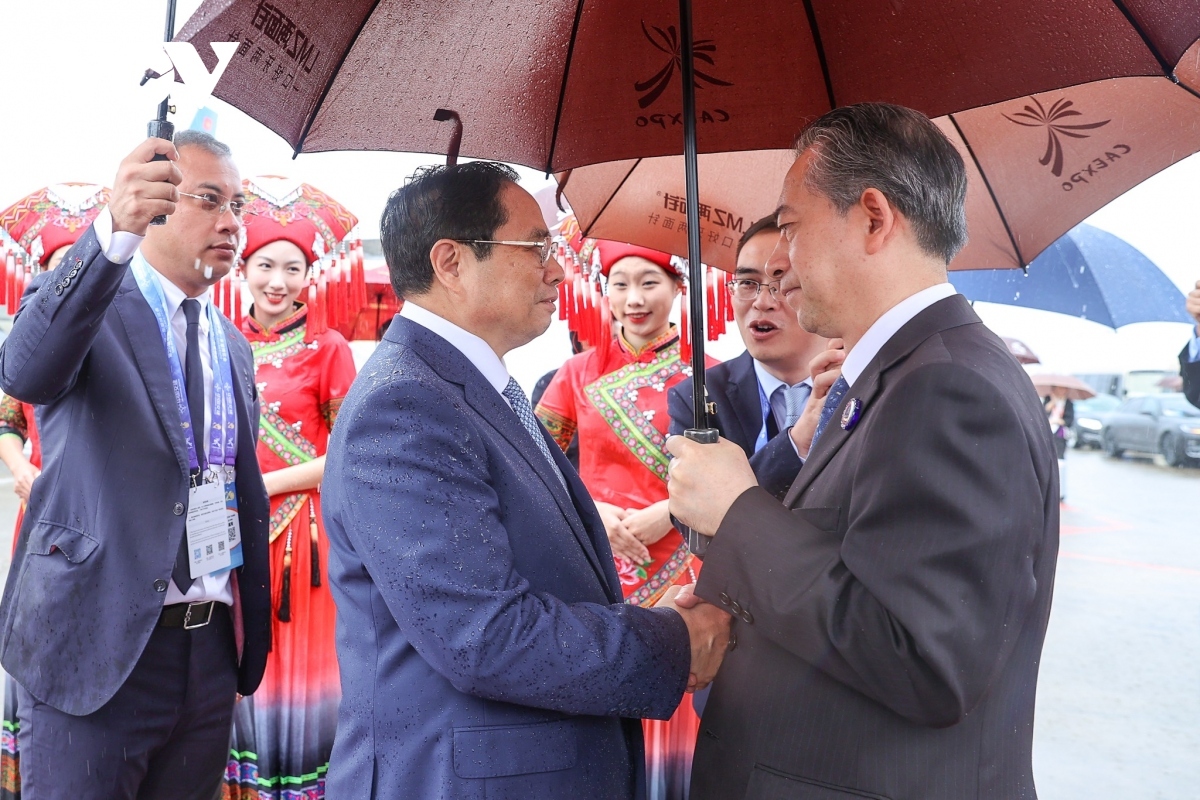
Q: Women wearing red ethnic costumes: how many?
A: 3